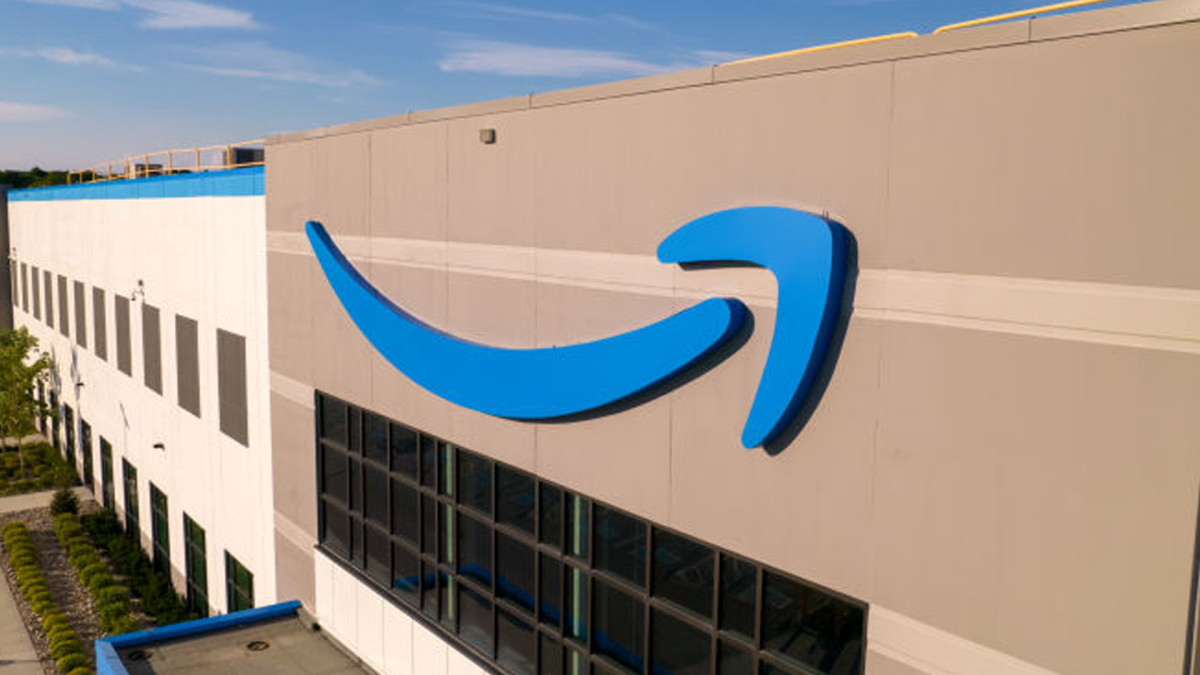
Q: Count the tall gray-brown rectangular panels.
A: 11